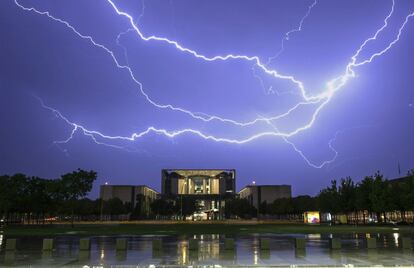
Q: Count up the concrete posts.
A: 12